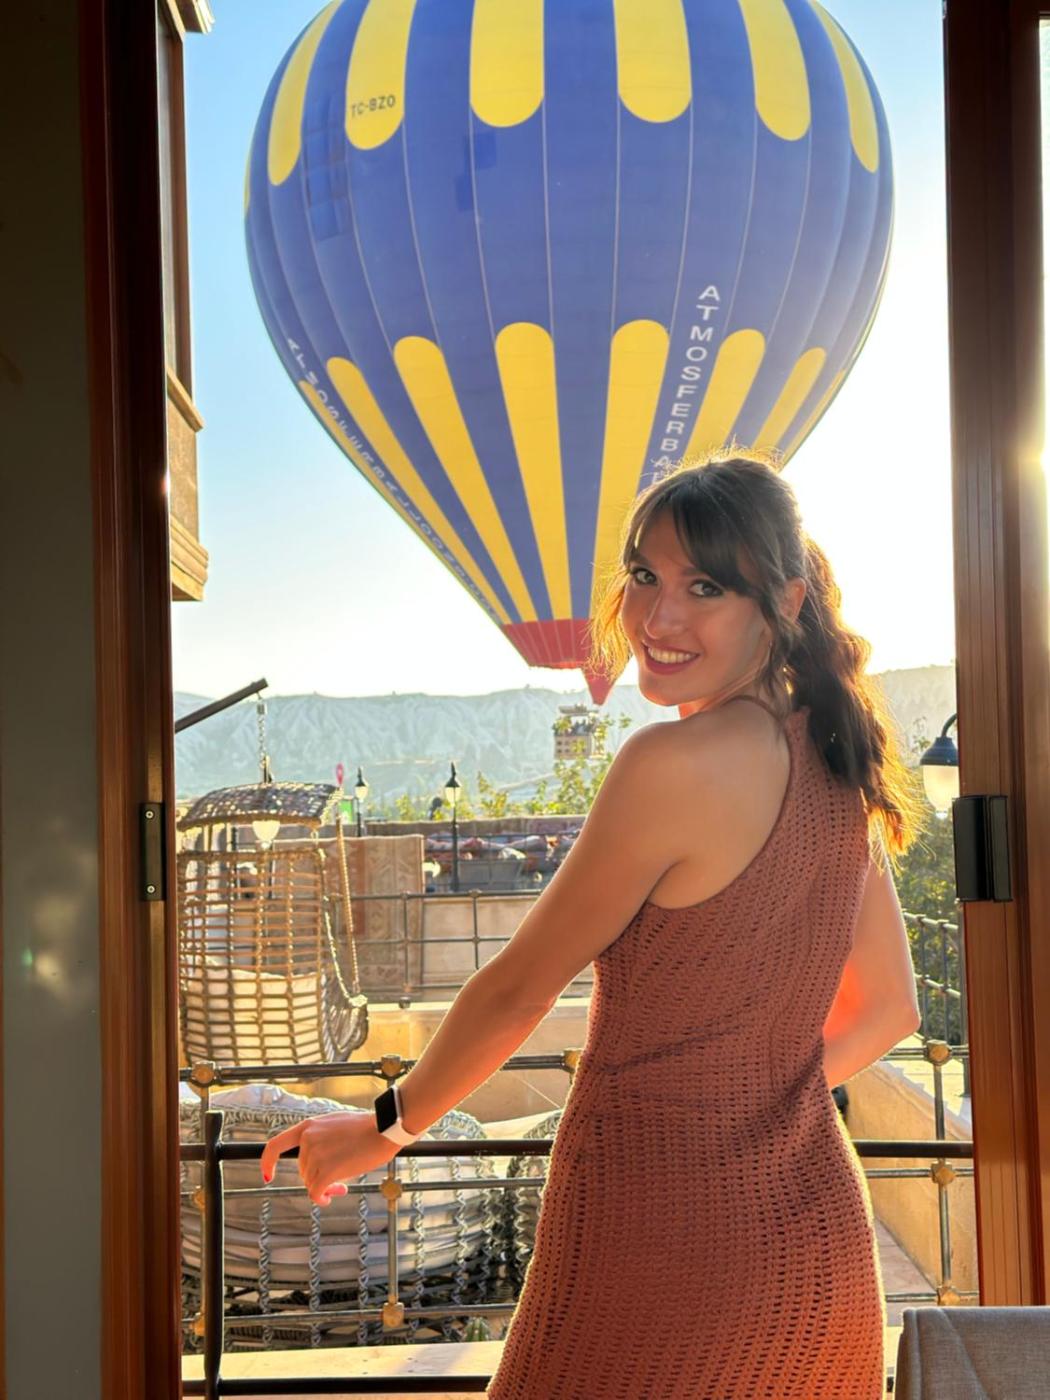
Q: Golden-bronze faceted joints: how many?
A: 10